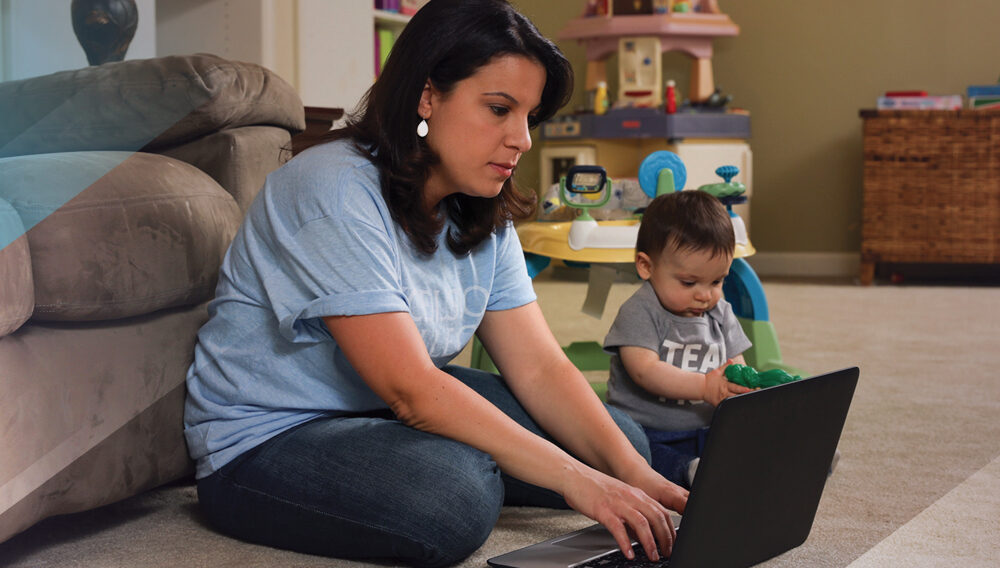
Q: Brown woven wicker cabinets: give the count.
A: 1